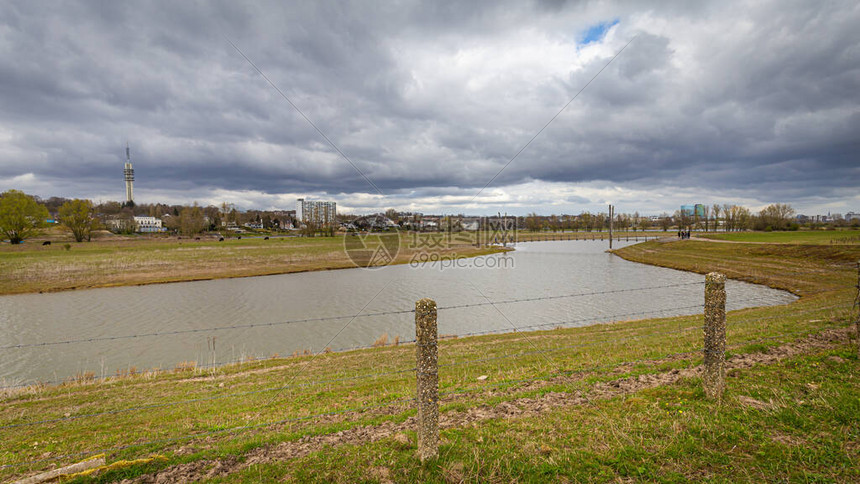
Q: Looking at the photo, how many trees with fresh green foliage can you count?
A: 2